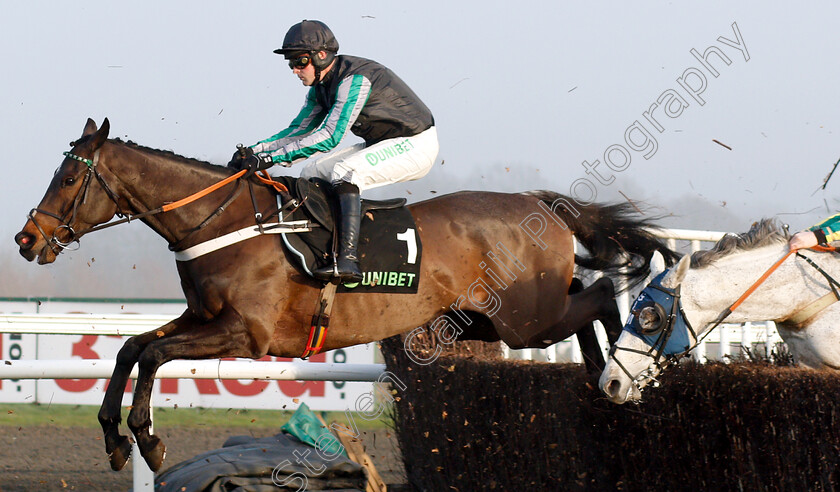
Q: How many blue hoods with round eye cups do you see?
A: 1